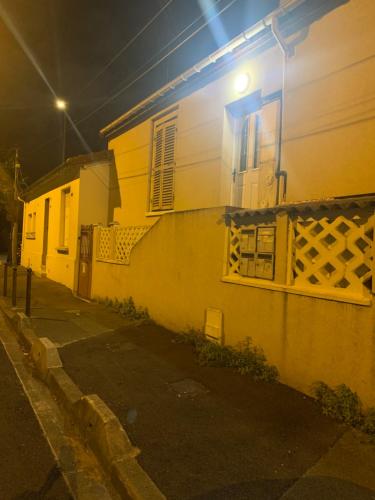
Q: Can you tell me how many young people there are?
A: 0